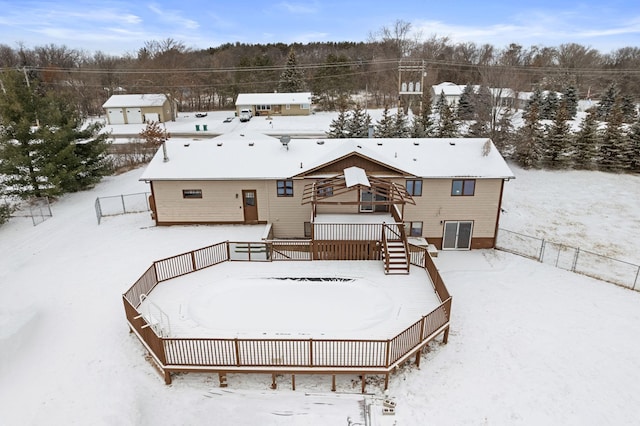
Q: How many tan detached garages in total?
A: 1